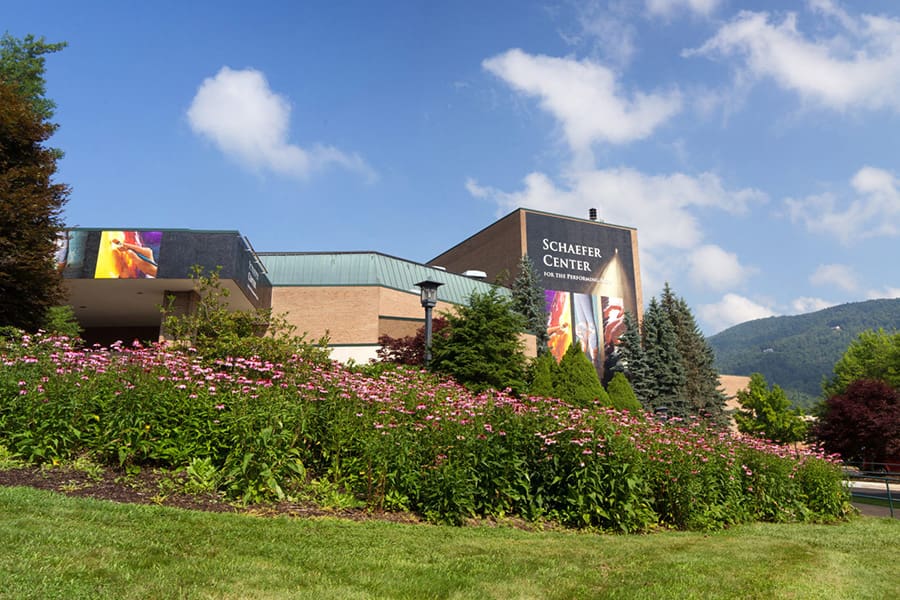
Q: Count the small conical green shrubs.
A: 3